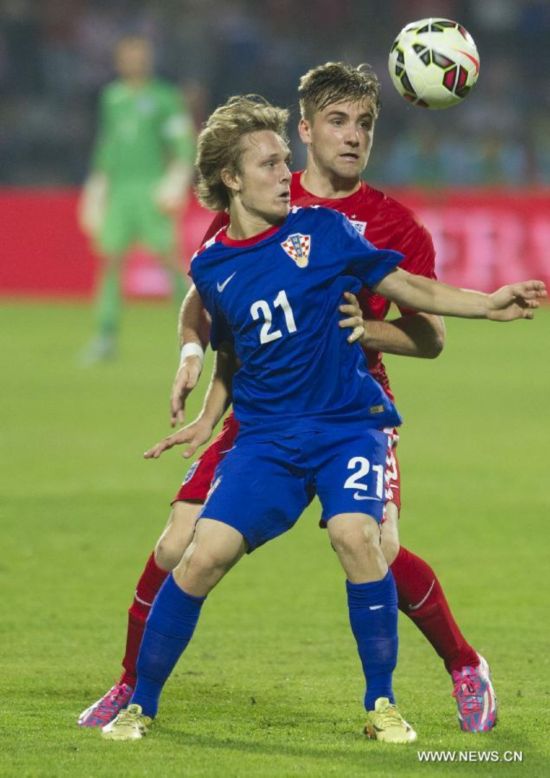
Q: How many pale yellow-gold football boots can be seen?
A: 2